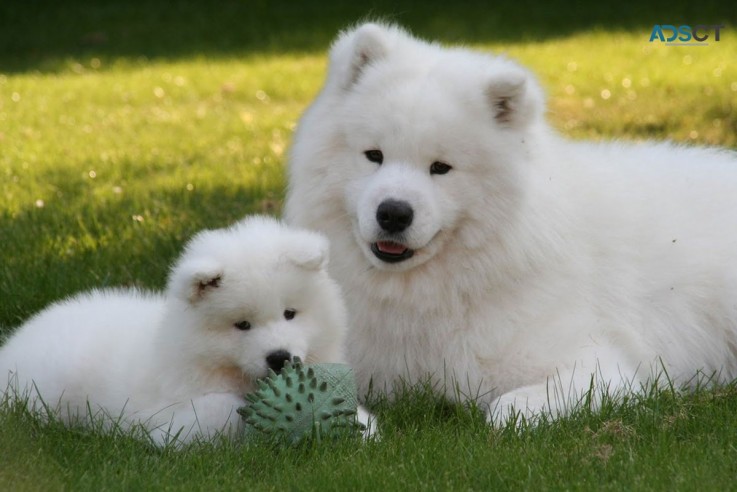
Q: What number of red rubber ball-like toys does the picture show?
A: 0